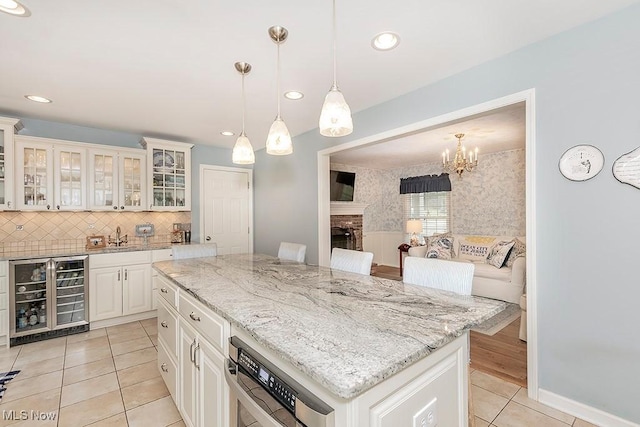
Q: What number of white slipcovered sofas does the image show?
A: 1